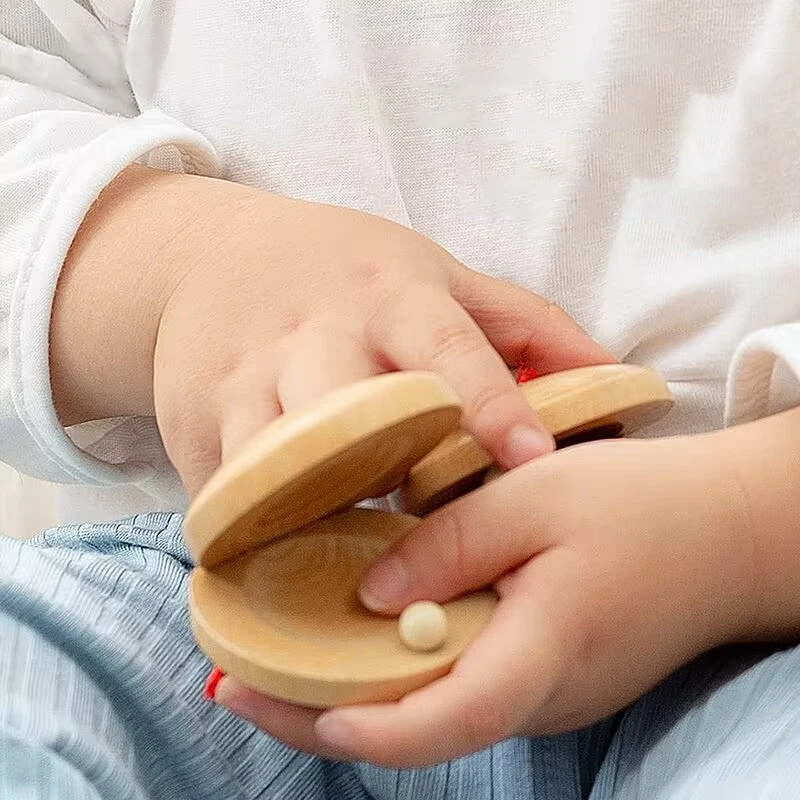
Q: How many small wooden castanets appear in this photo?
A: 2